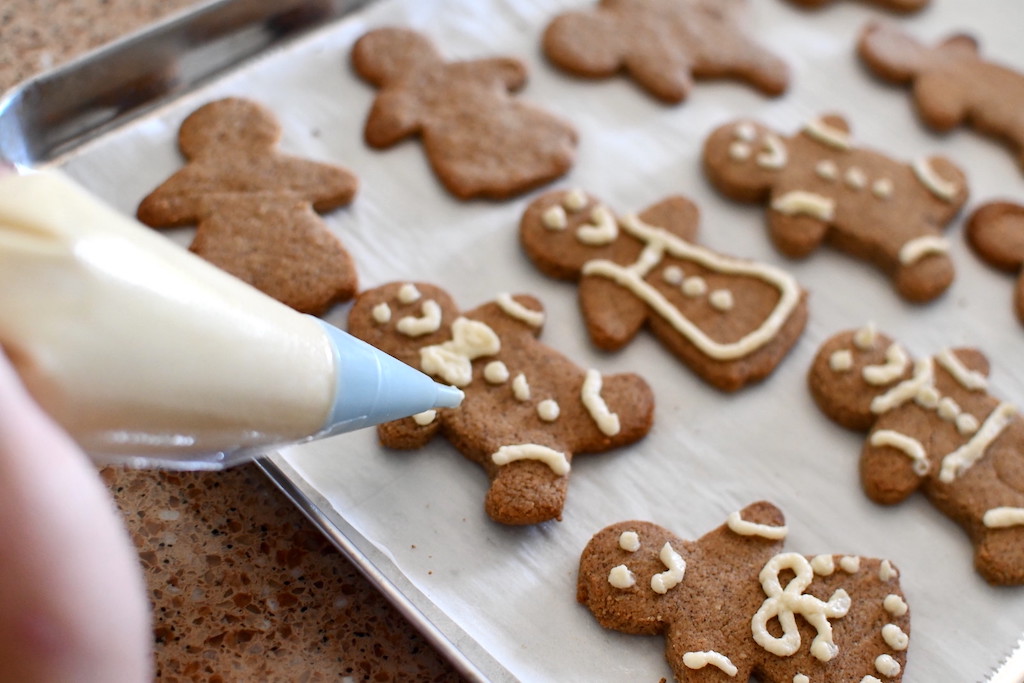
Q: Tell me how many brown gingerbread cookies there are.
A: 11